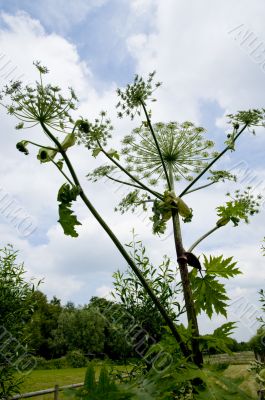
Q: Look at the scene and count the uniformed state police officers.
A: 0